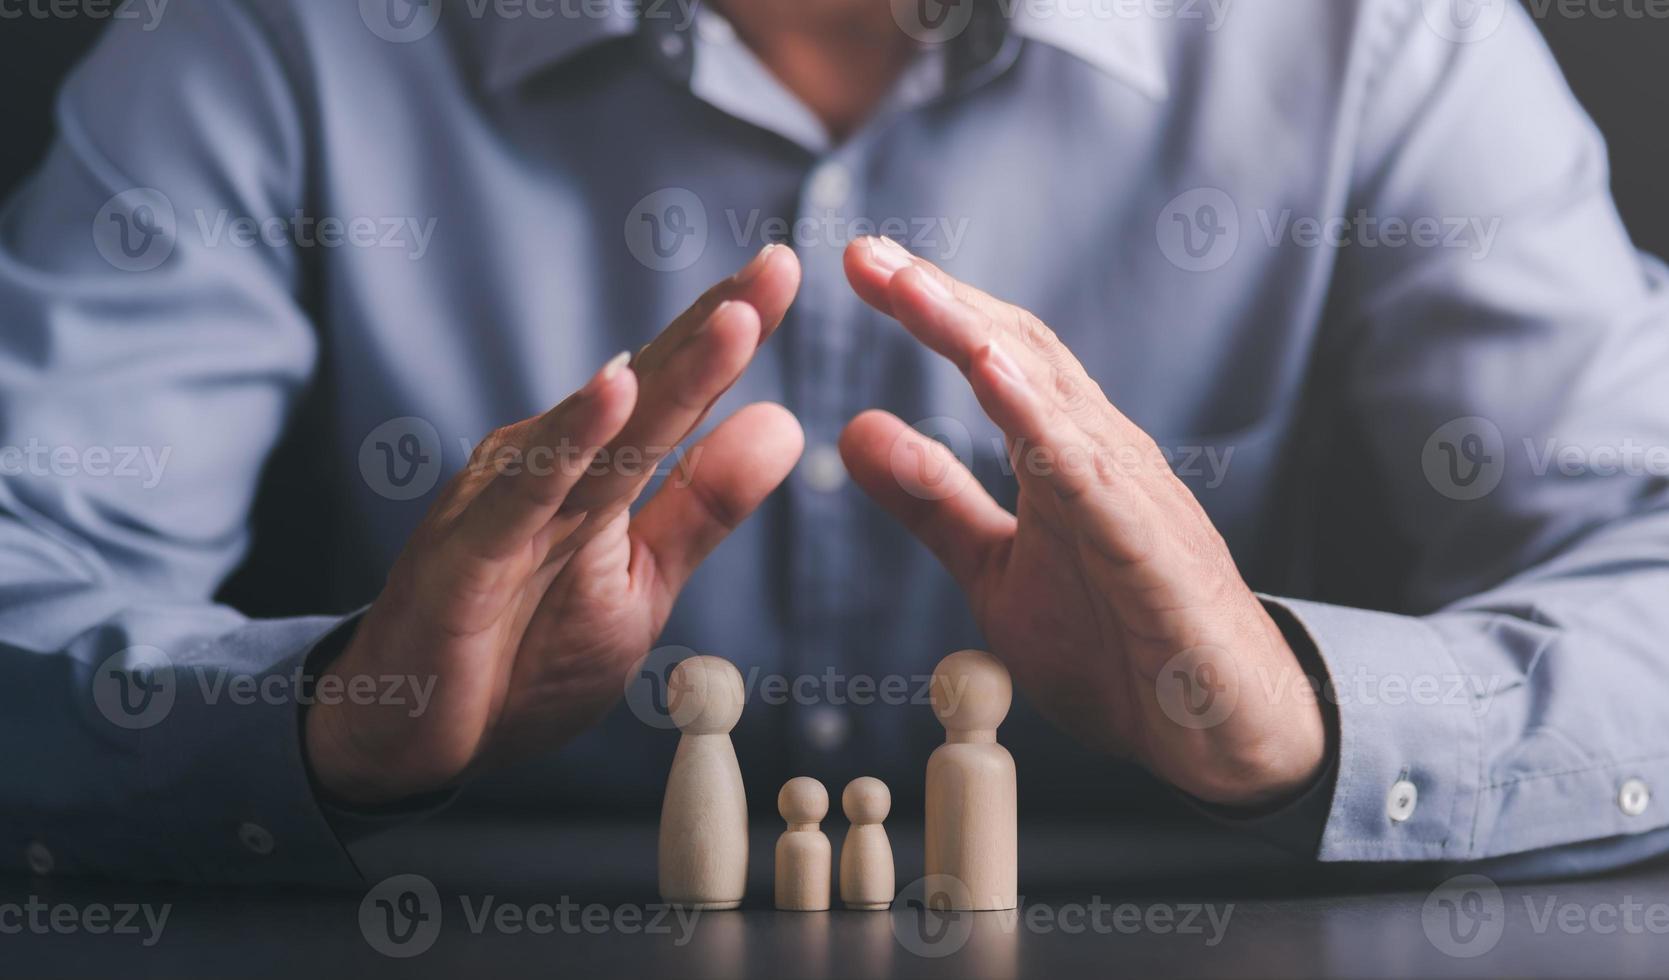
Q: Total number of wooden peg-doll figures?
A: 4